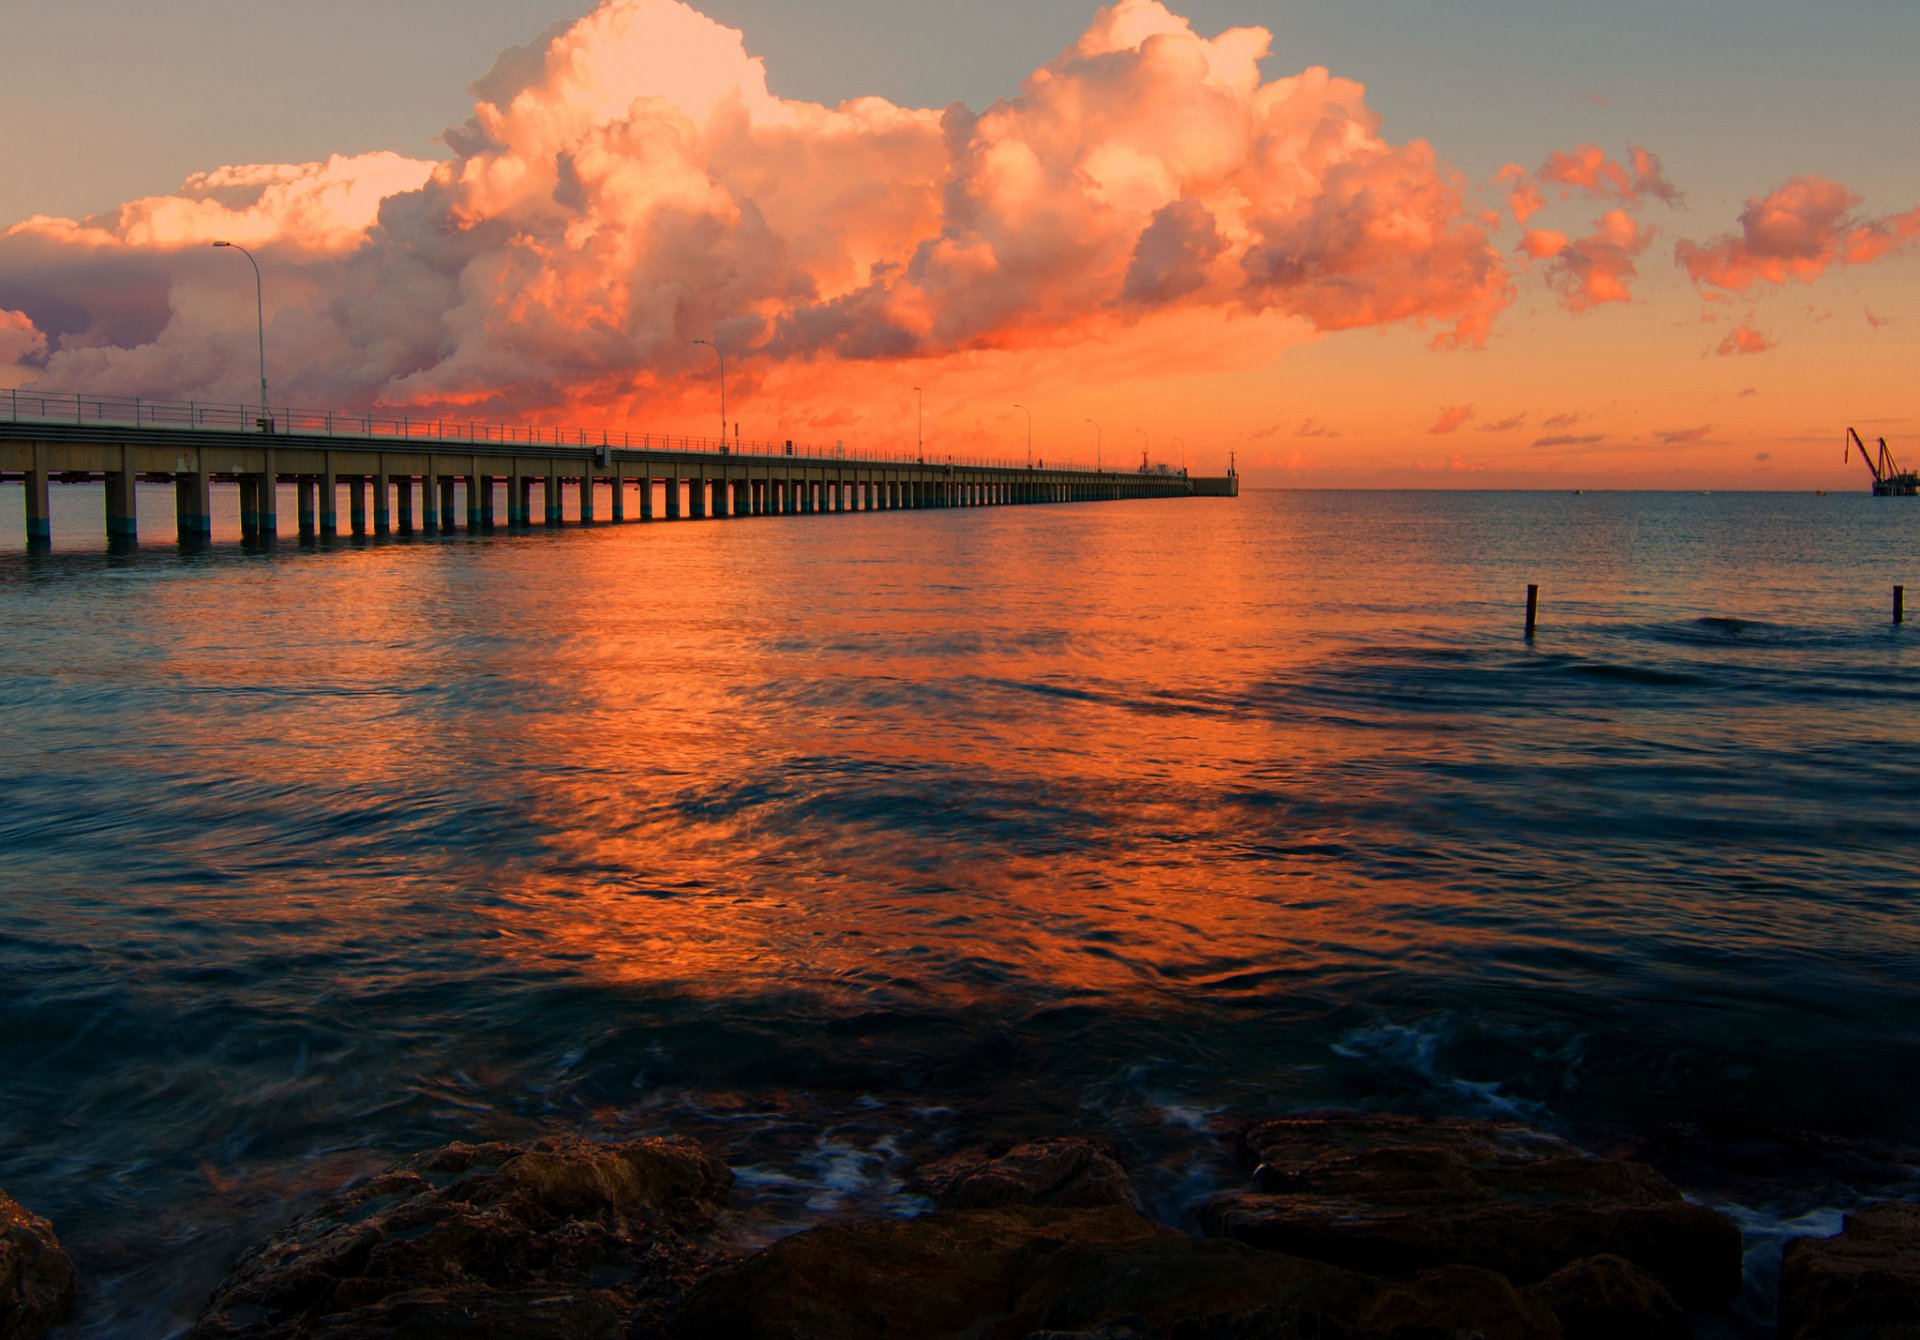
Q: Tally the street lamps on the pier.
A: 7